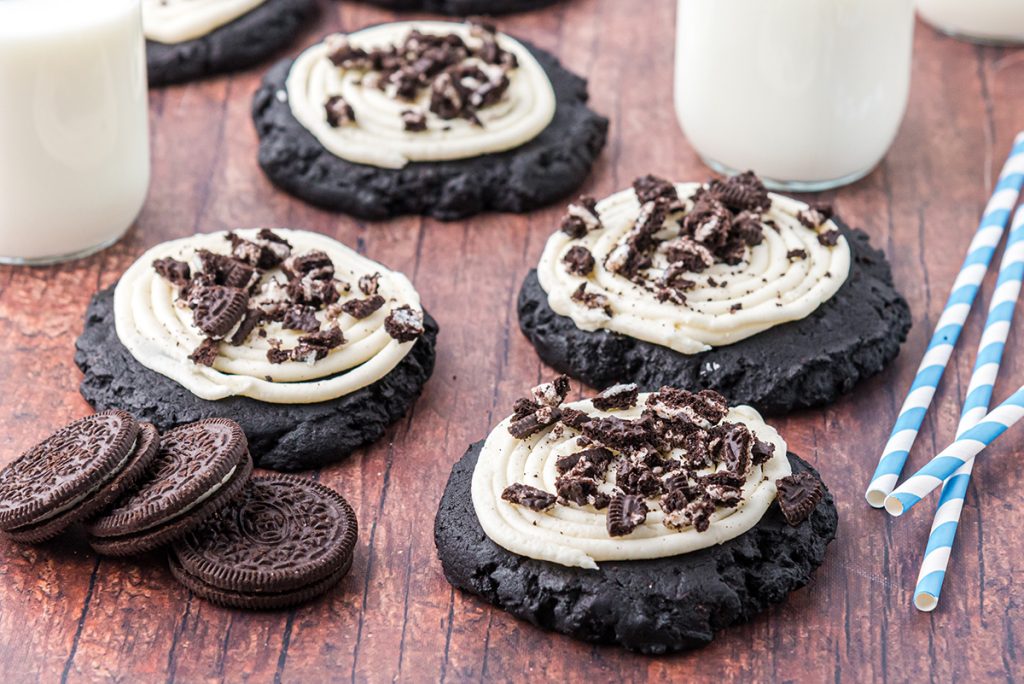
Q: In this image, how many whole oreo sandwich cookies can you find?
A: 3